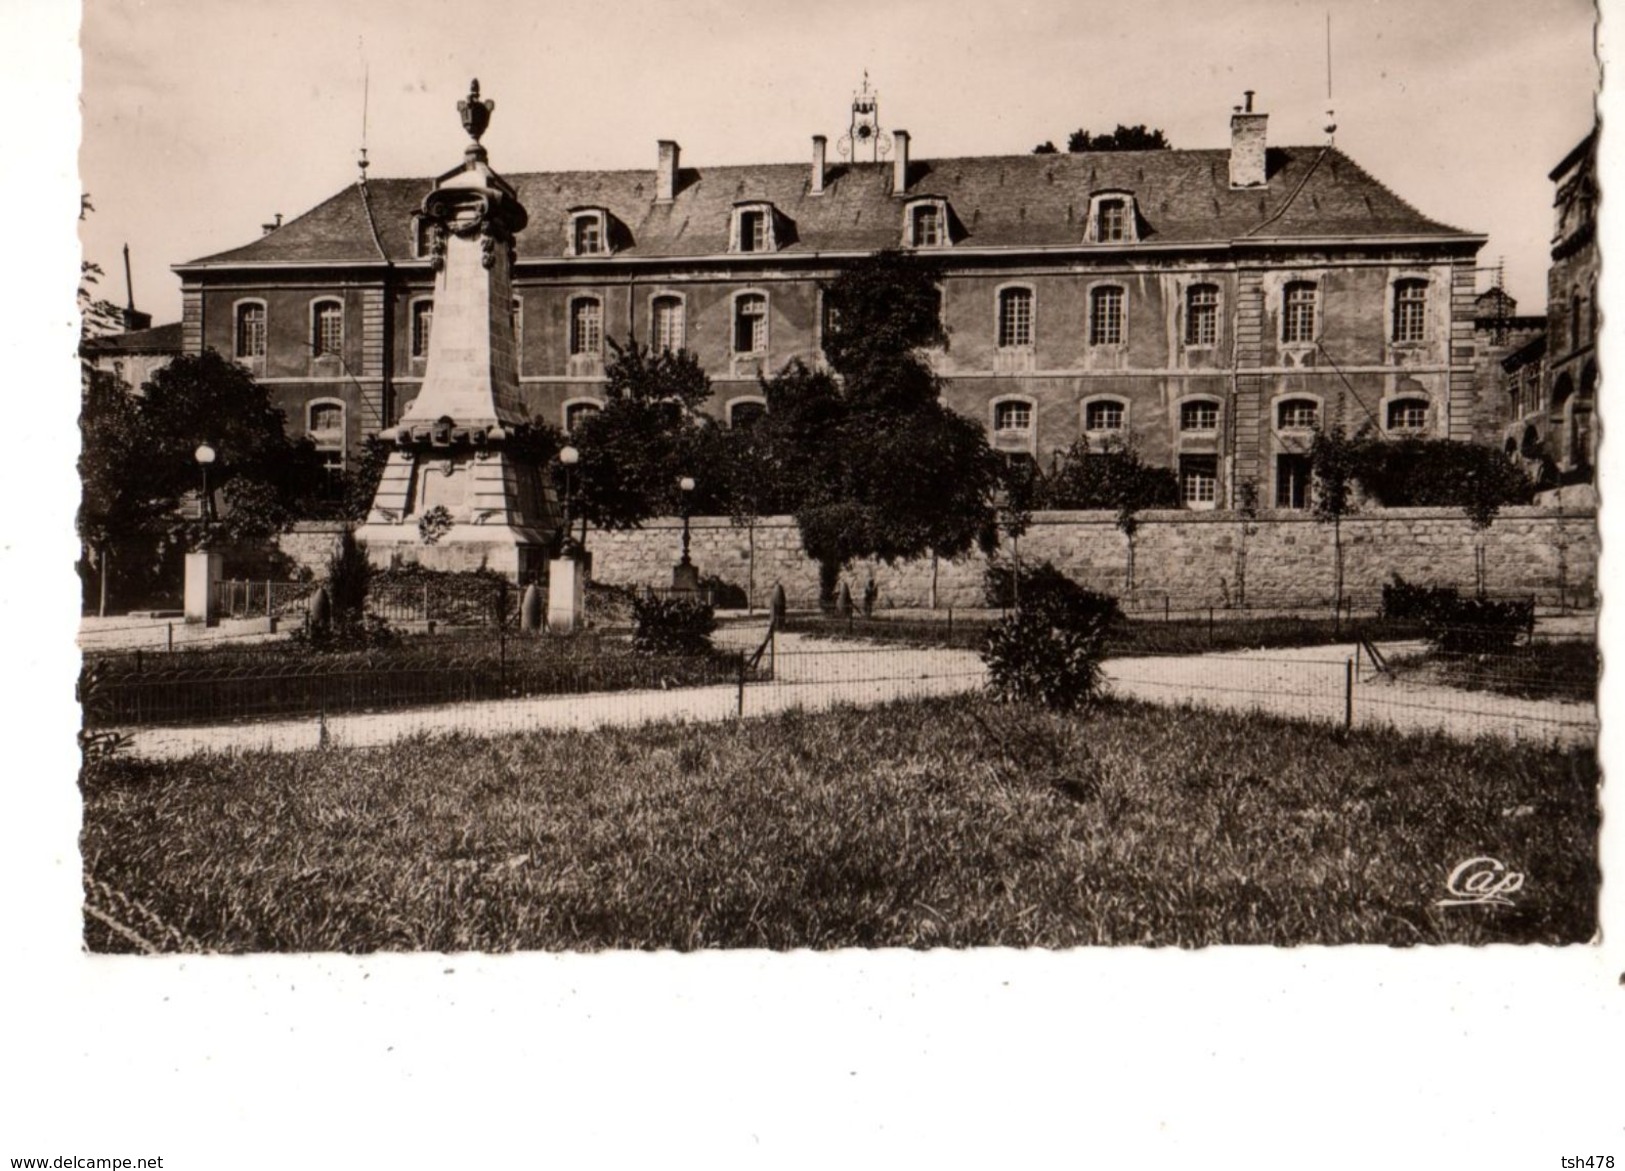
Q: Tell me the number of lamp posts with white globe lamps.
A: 3